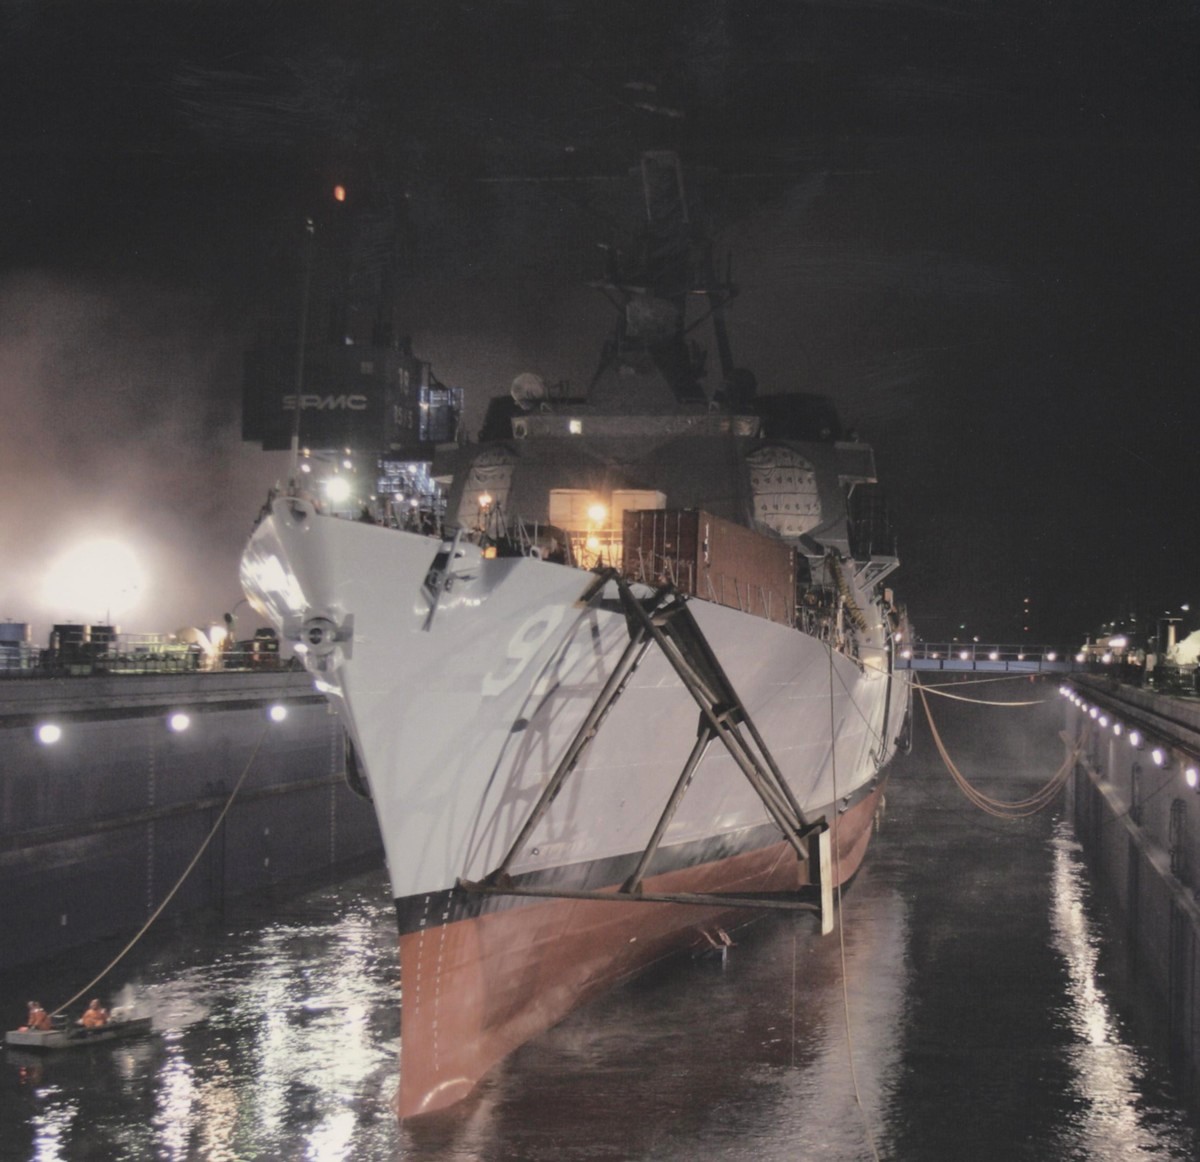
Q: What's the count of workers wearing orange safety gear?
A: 2